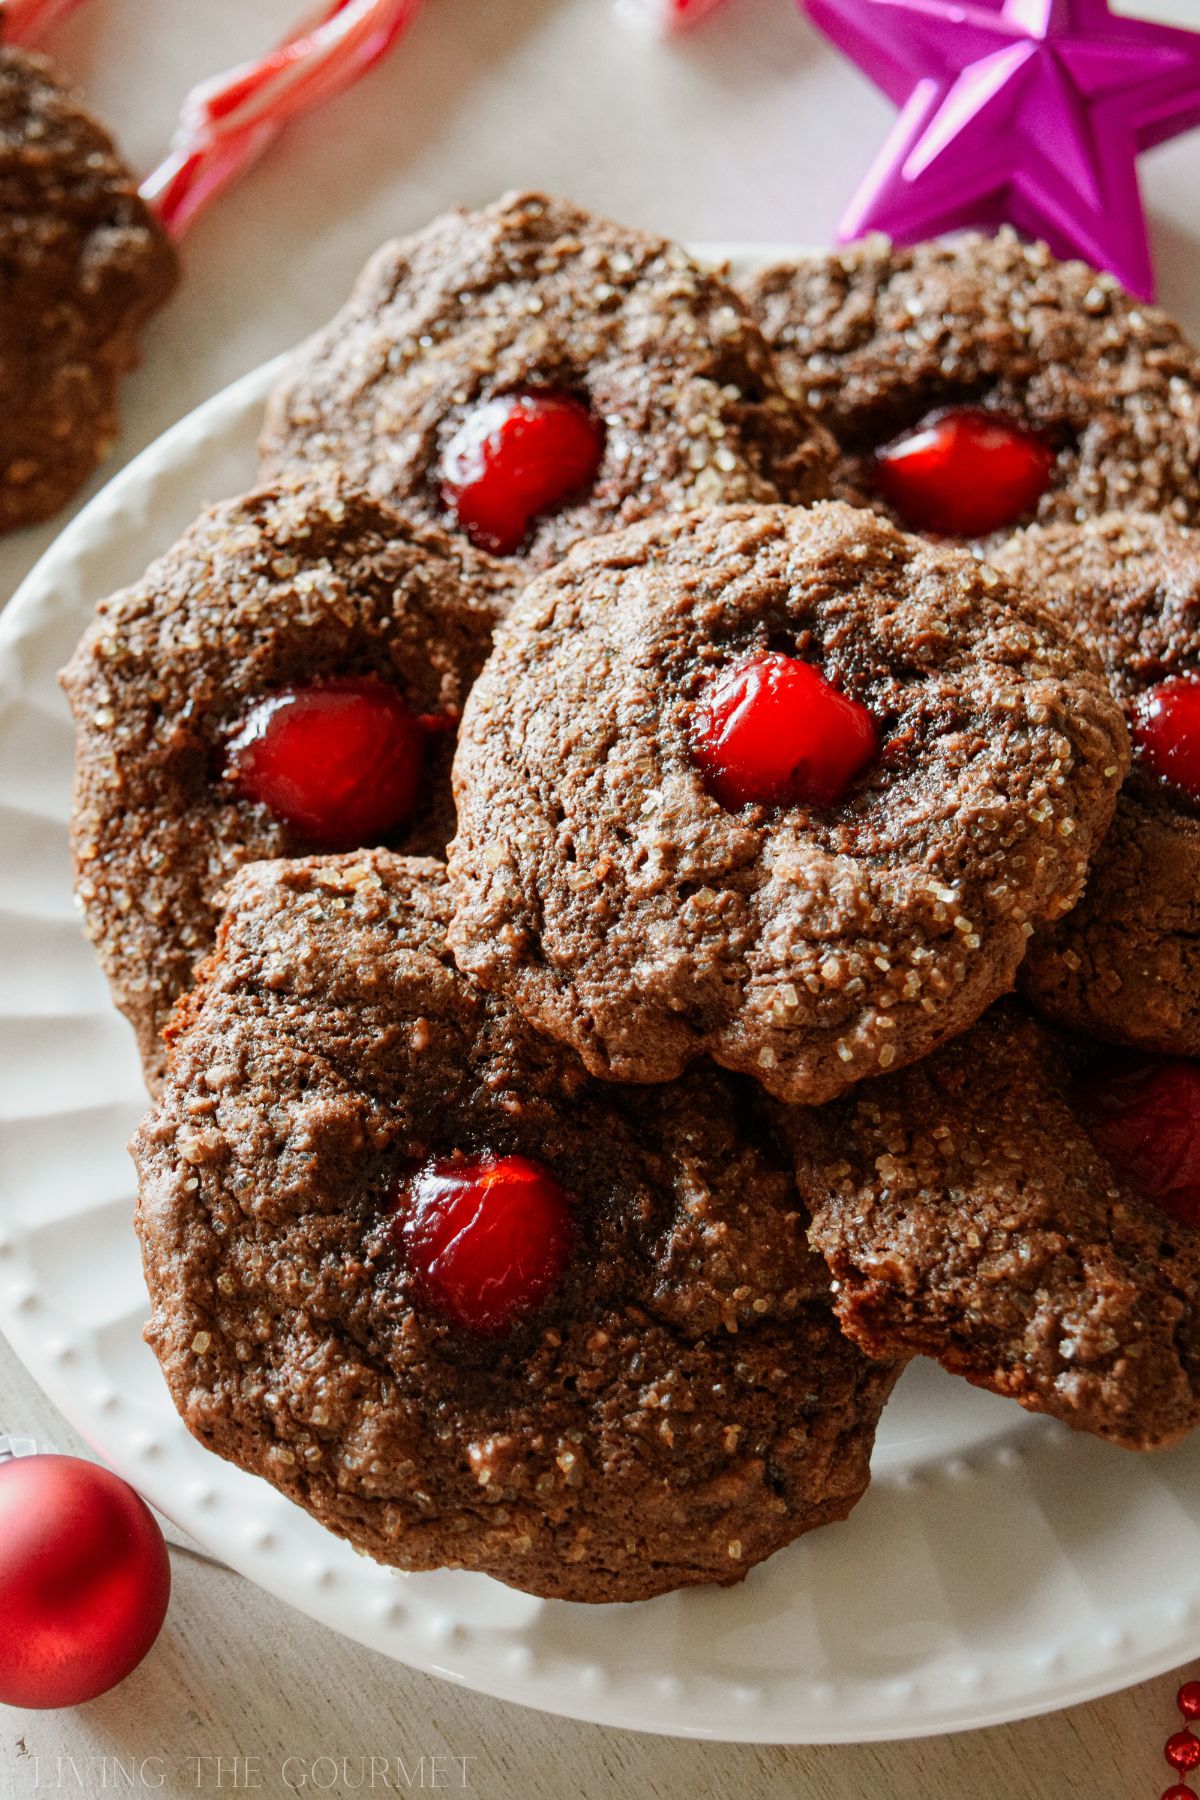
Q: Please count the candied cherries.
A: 7